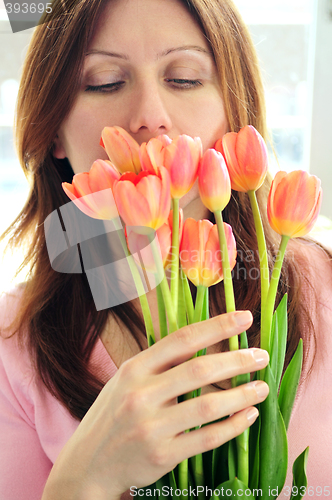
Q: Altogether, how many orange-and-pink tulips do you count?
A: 10